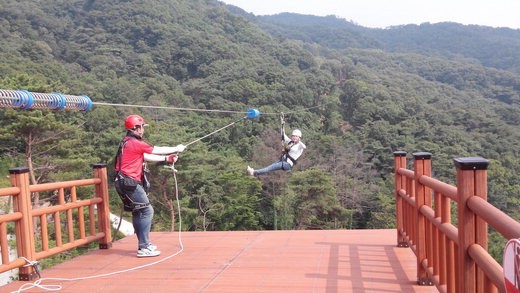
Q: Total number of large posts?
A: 5